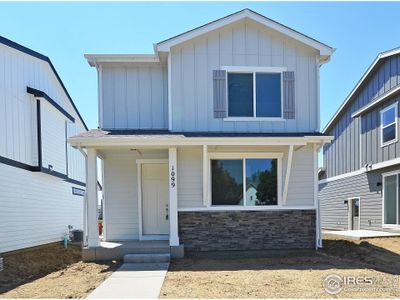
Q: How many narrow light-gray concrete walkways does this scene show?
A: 1